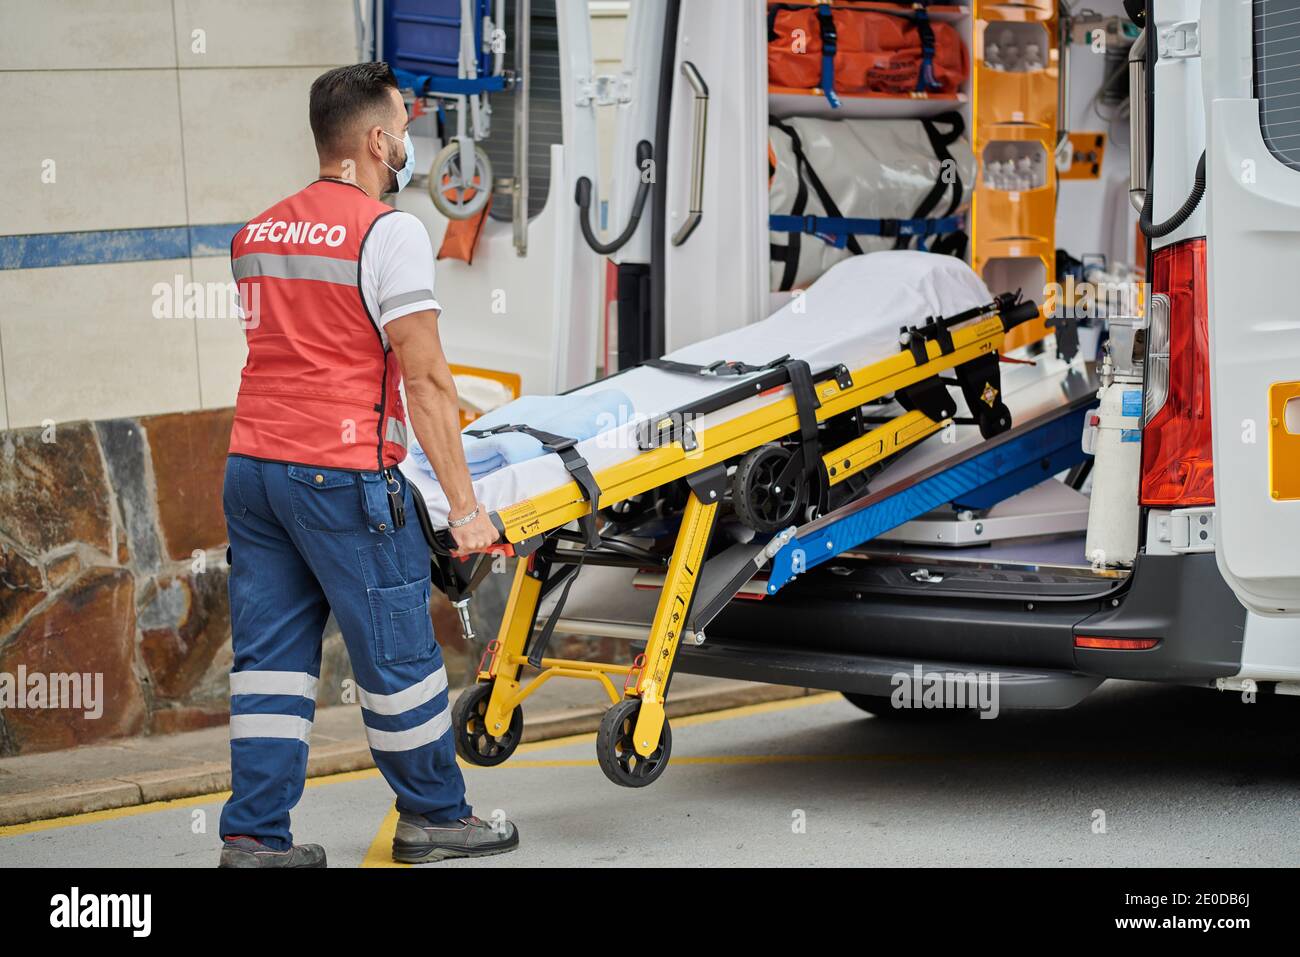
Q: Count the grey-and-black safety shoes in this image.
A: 2